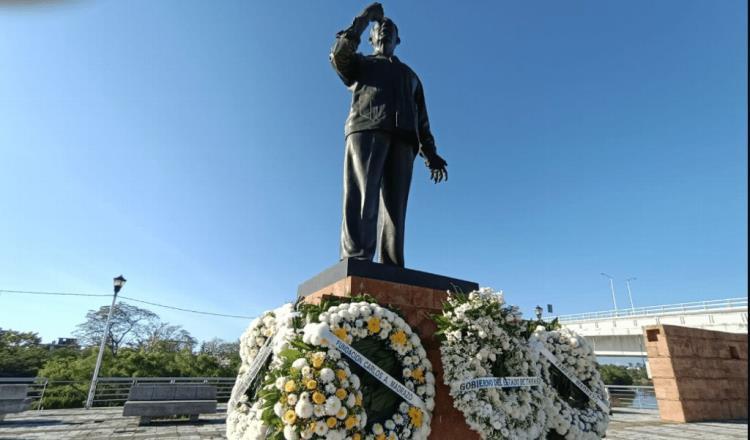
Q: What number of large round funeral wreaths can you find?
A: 4